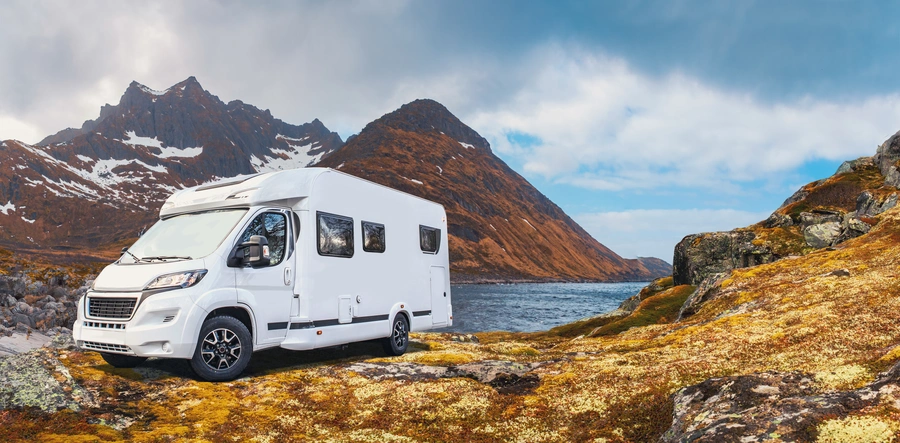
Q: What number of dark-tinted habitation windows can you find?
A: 3